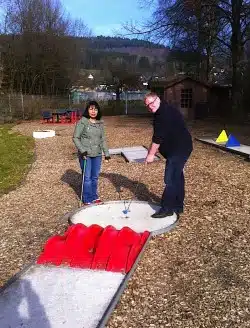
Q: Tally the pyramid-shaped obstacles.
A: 2